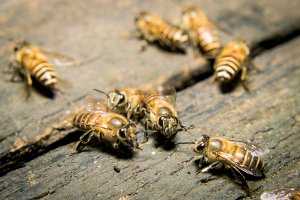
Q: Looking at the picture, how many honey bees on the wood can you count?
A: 8